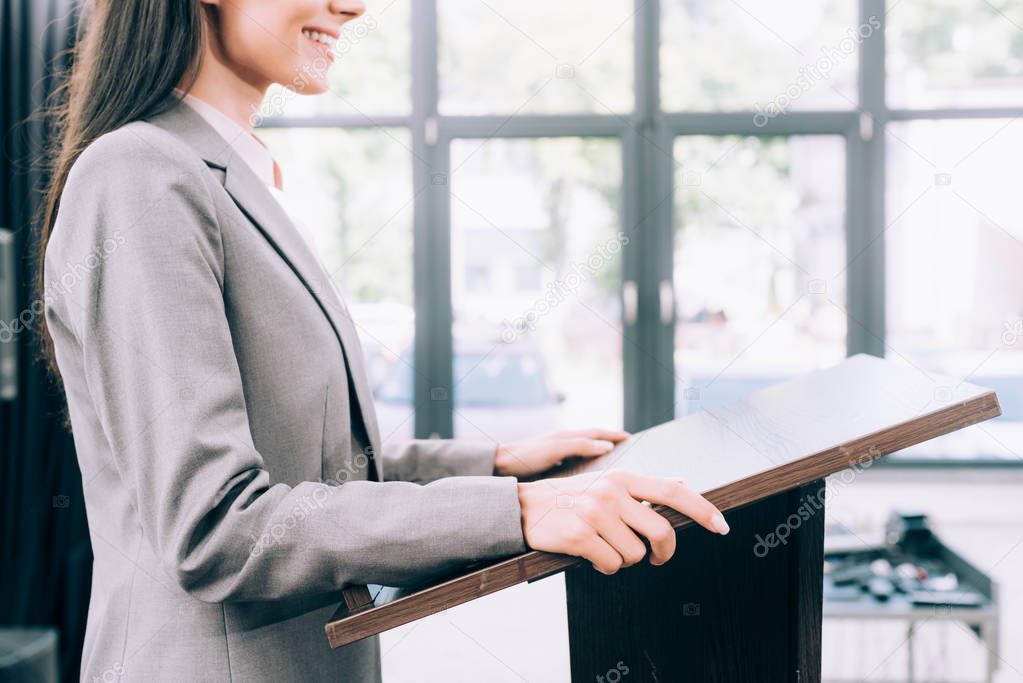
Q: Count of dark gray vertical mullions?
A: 3